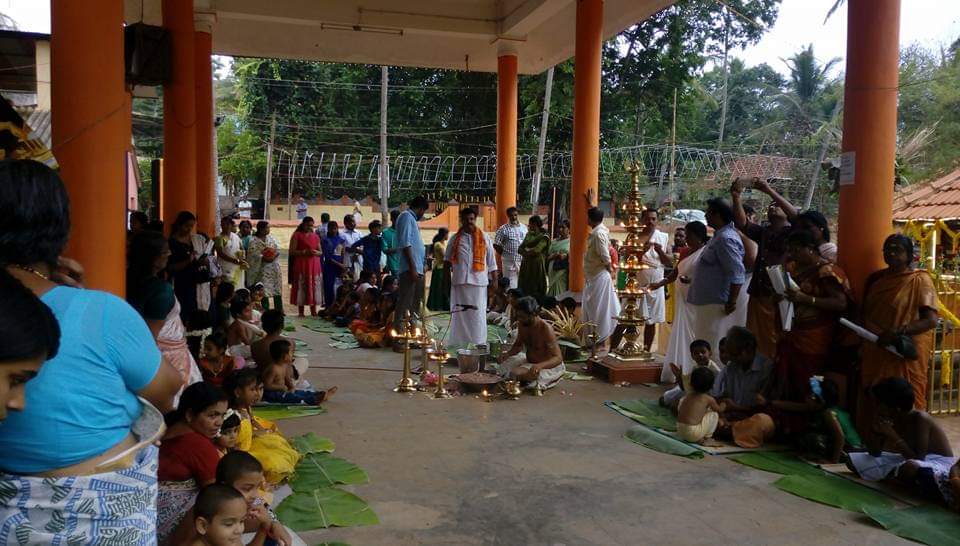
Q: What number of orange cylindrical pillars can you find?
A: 6